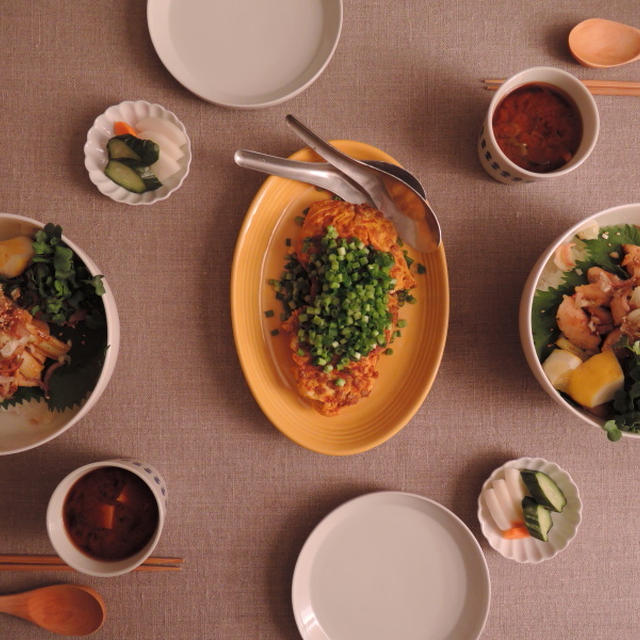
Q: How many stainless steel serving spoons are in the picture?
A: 2